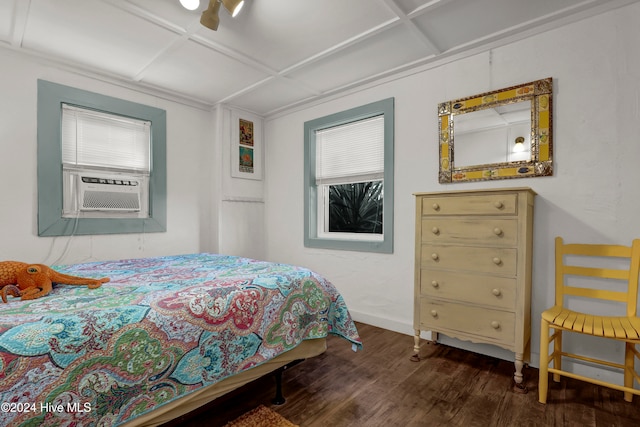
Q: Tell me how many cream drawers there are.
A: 5